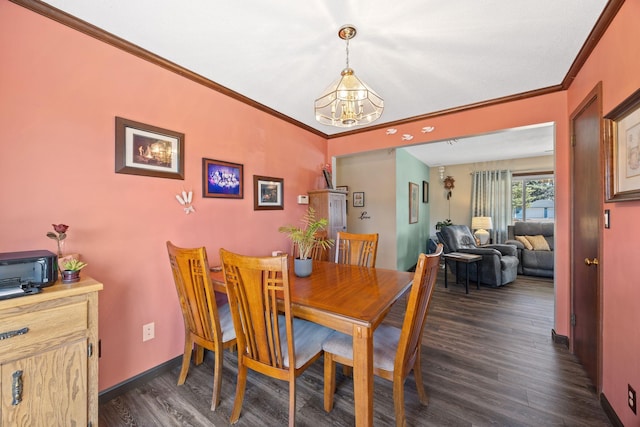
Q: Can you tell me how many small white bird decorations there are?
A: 3